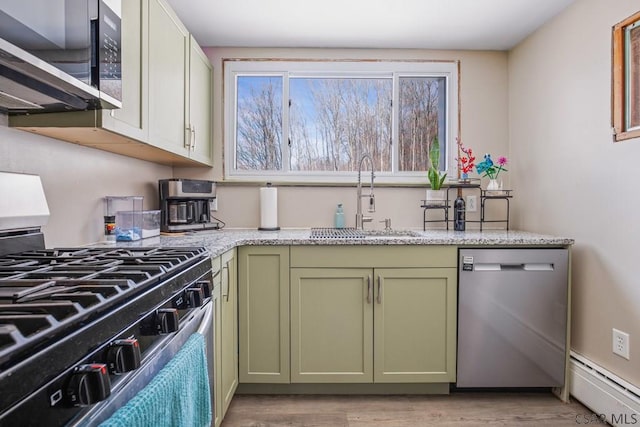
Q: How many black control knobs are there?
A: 5